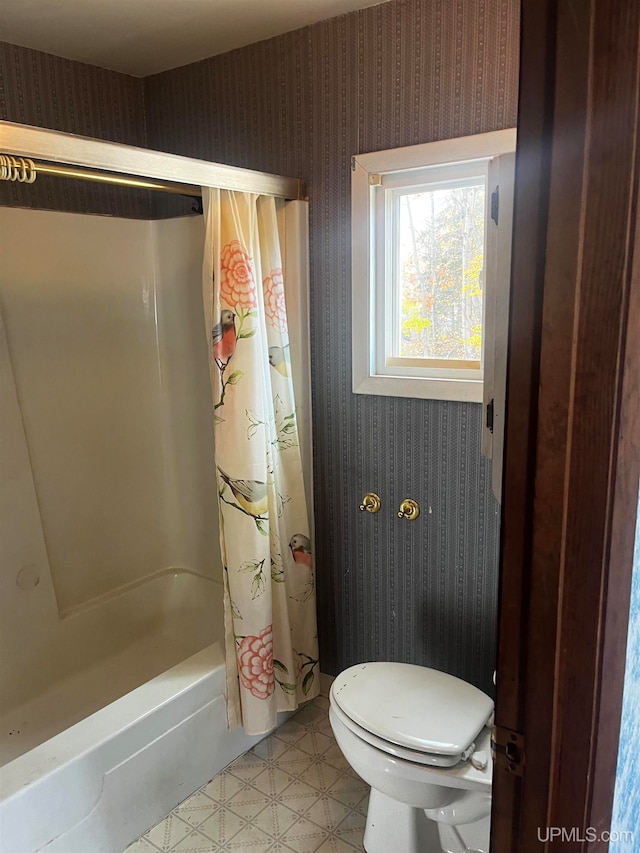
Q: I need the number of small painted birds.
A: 4